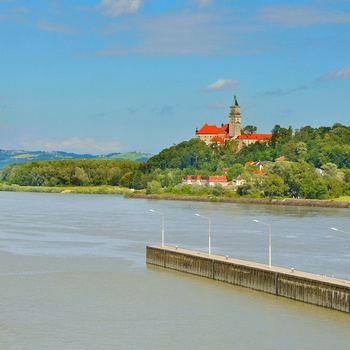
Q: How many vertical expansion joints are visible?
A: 3